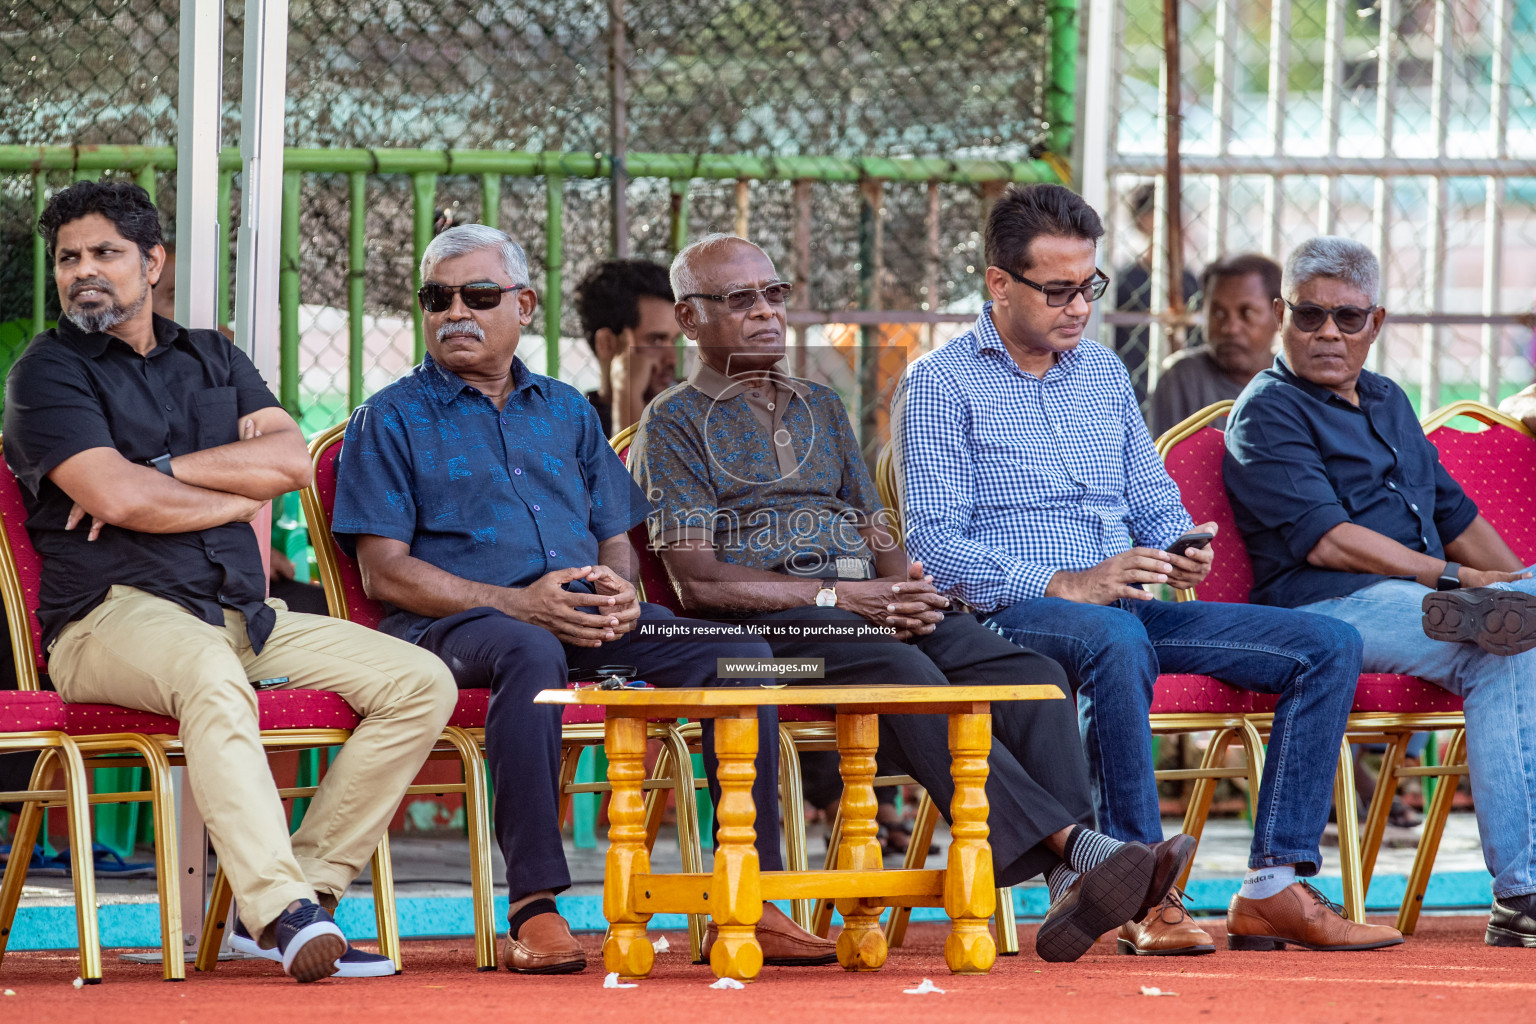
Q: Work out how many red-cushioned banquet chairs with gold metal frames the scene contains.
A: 7